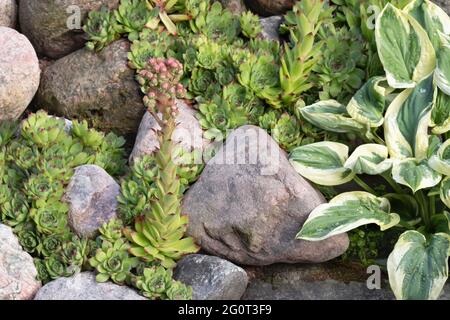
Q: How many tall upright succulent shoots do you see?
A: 2